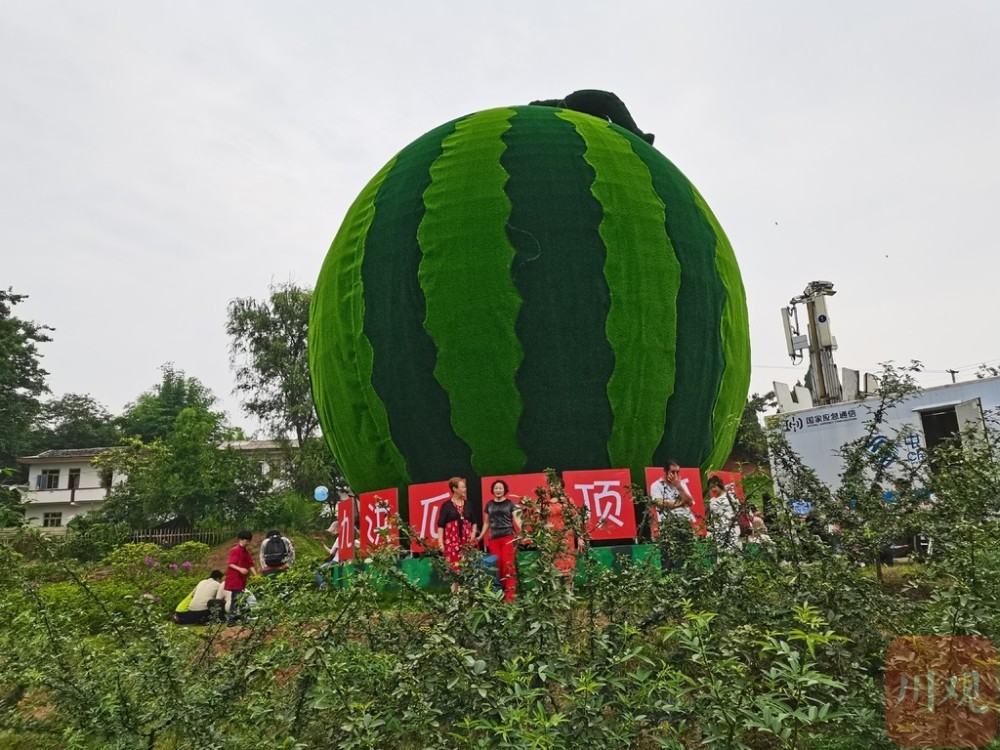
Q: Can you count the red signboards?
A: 7